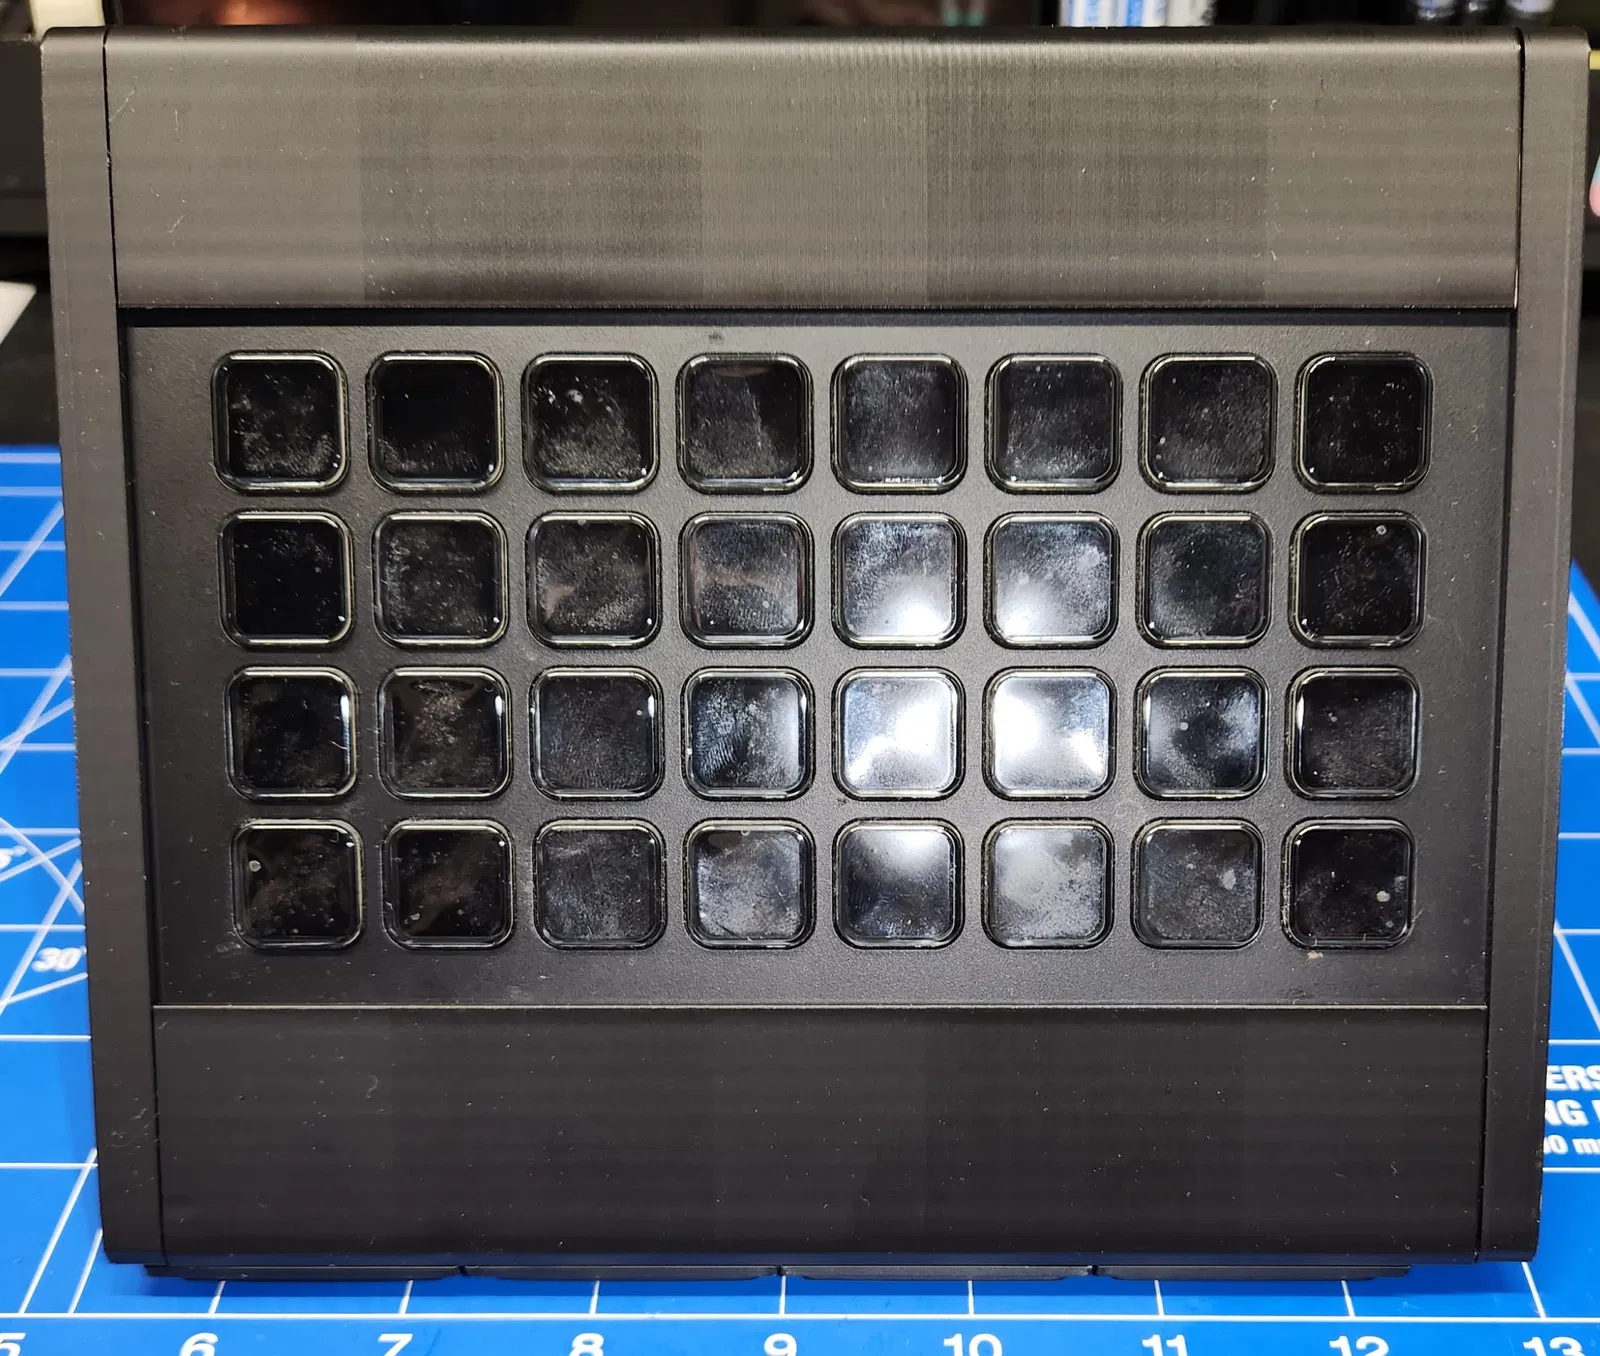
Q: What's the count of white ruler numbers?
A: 9